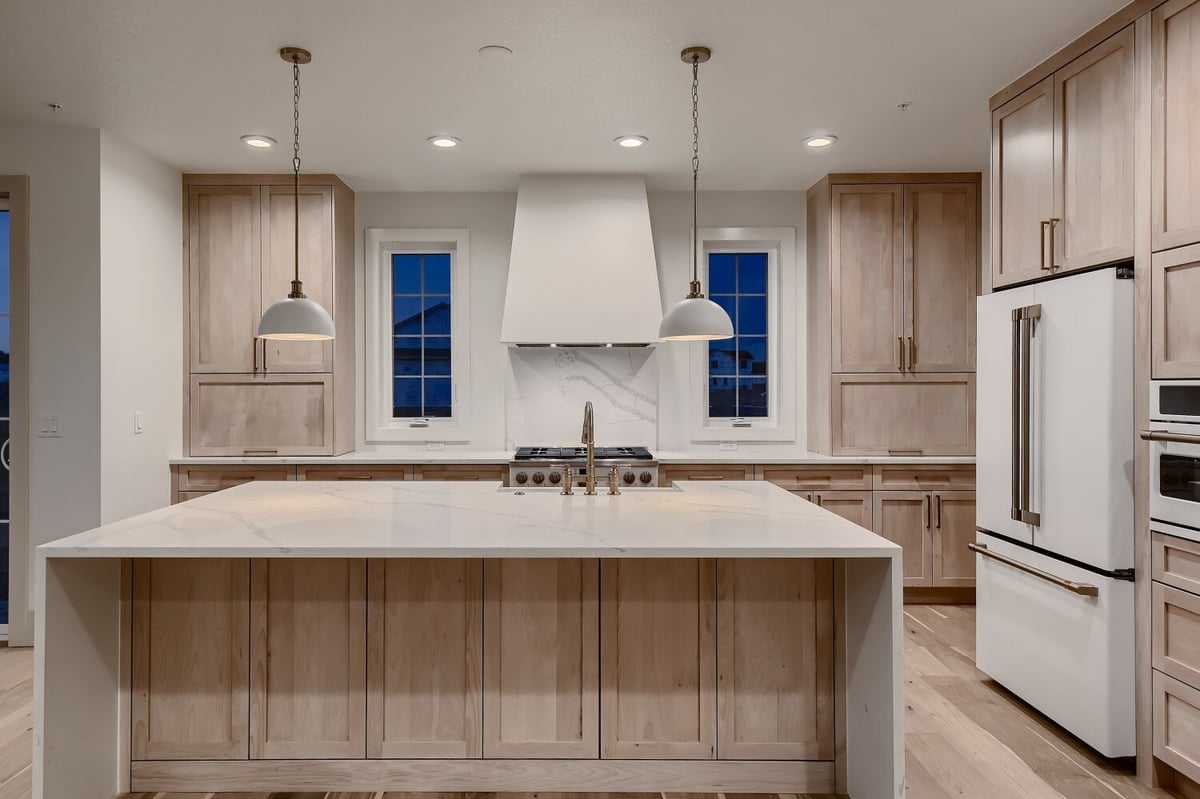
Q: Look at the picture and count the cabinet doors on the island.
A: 6